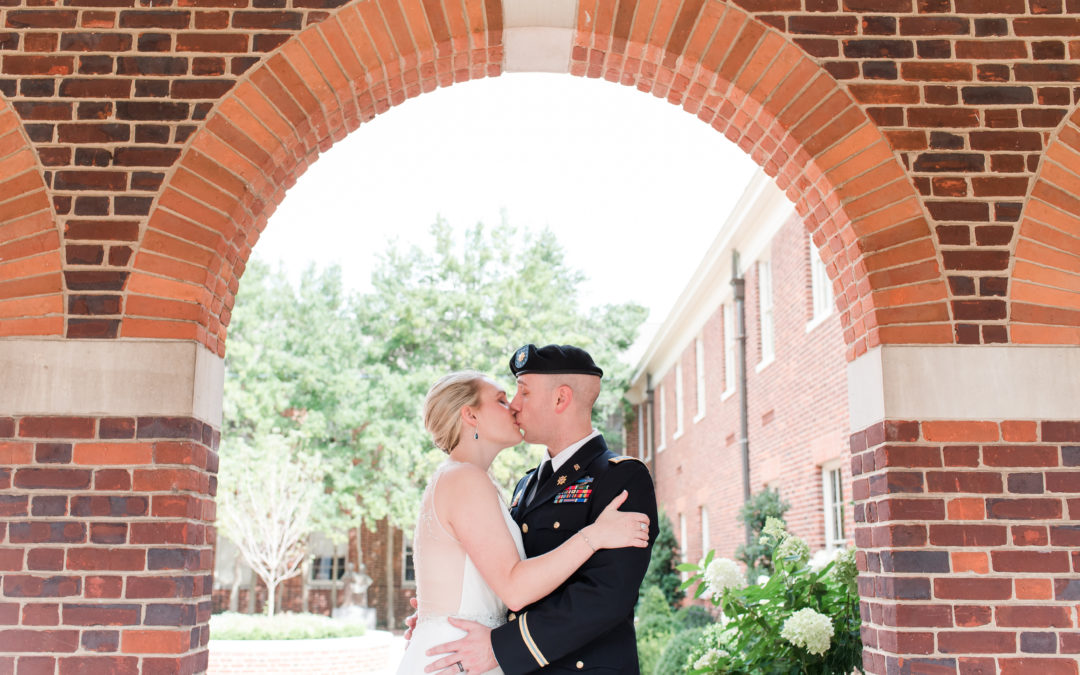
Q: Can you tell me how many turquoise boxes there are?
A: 0